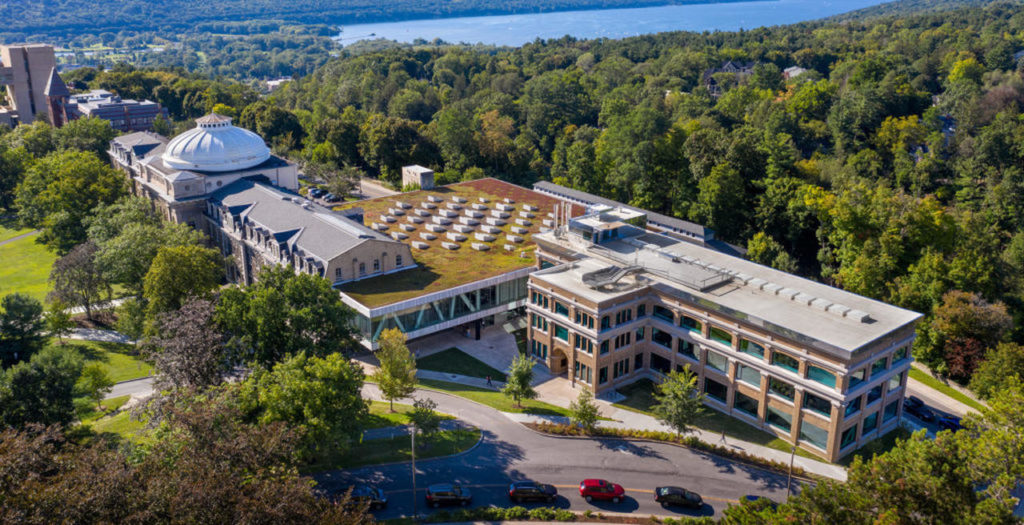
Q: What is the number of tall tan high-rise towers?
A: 1